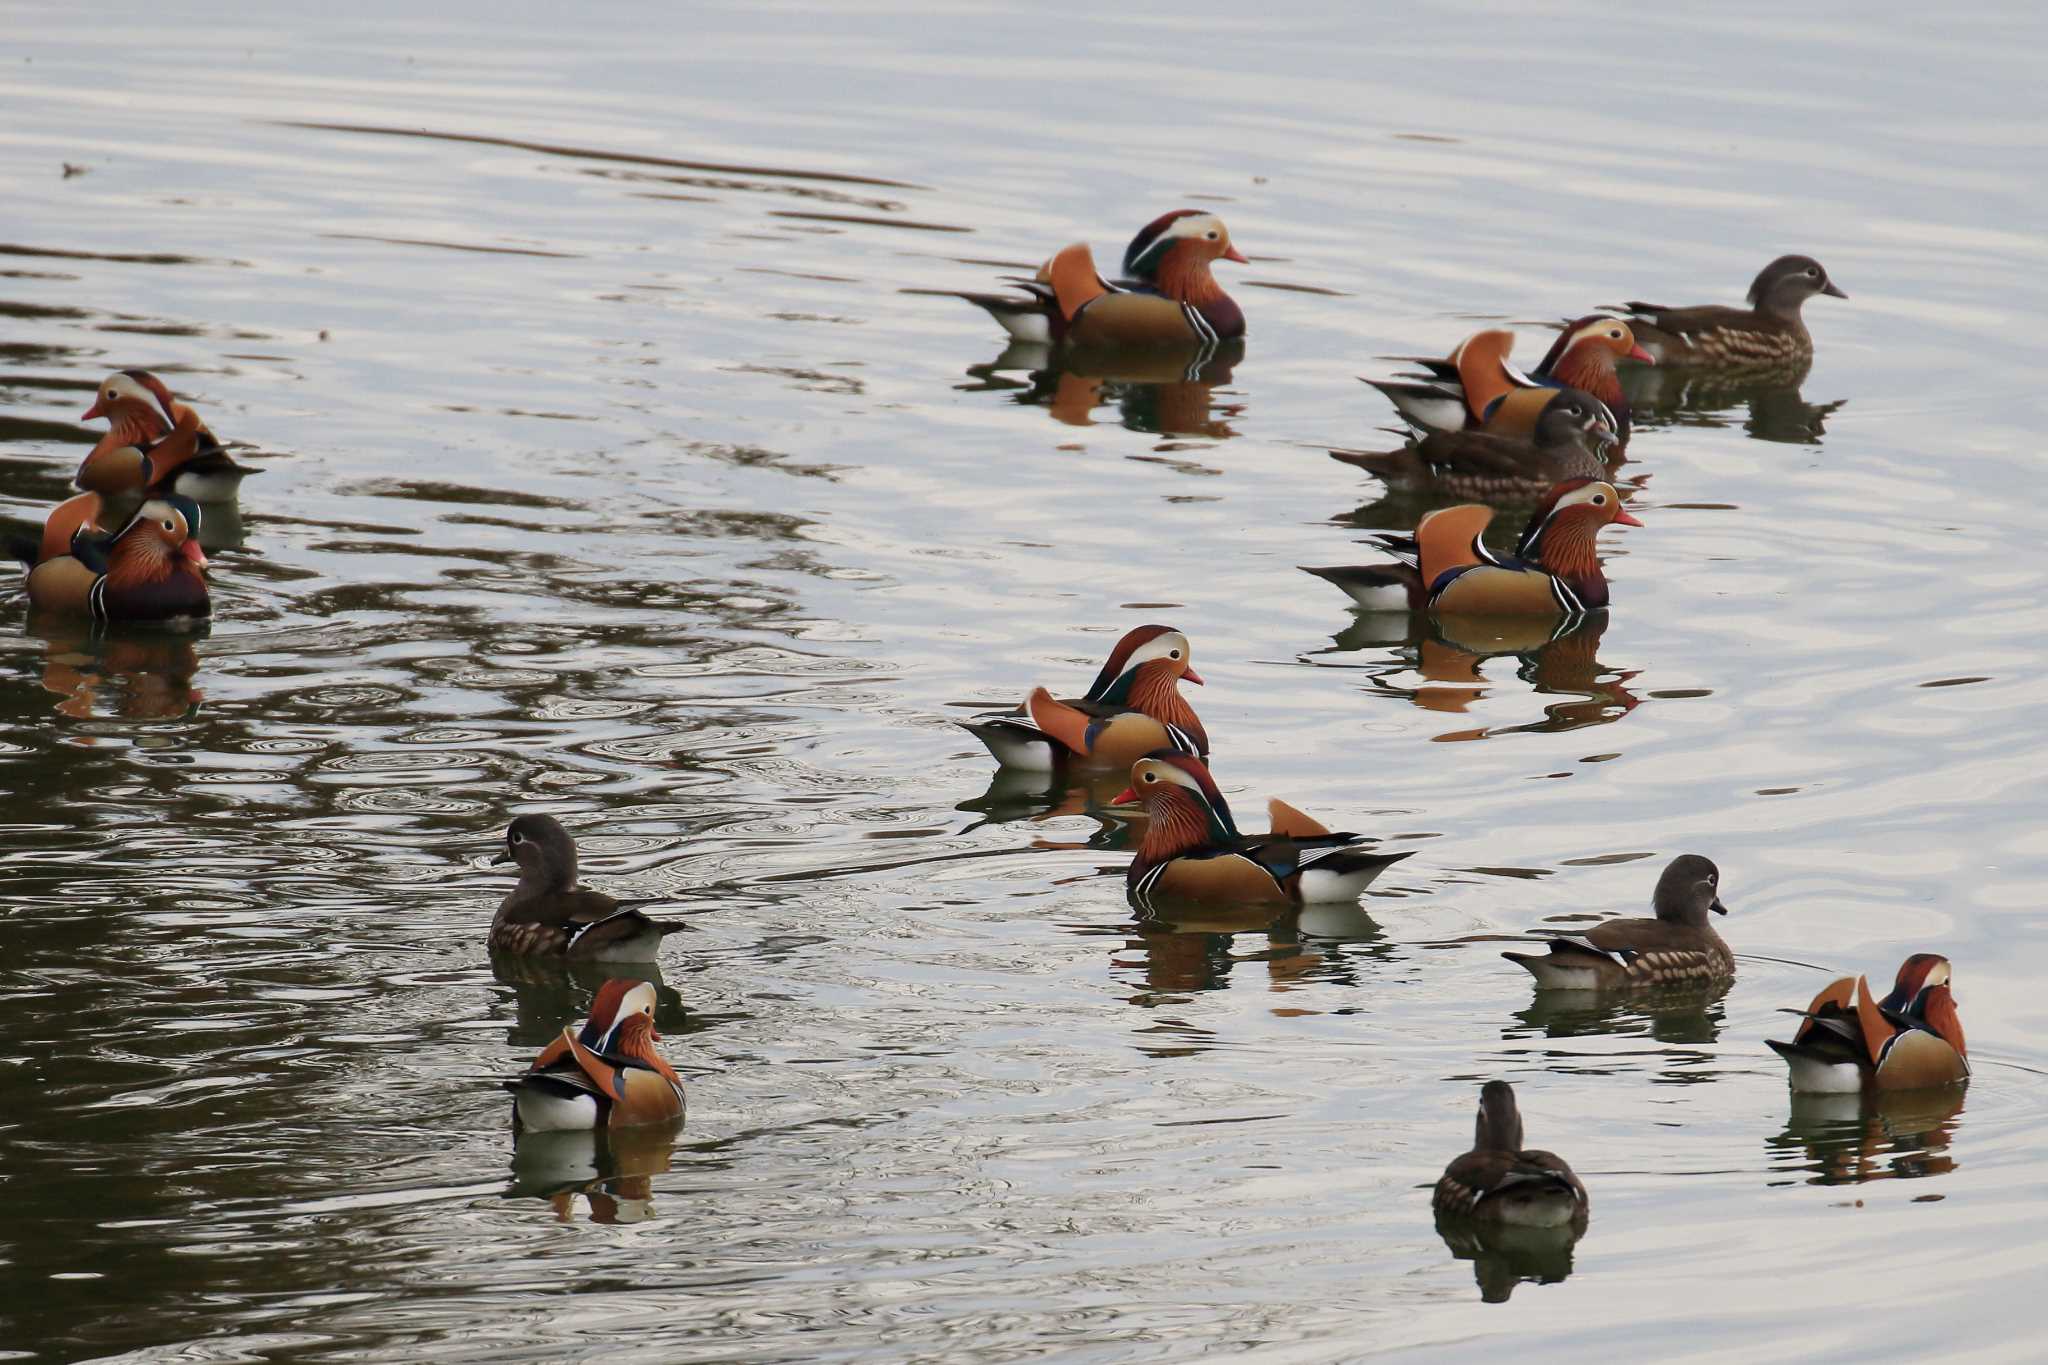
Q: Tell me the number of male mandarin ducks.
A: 9